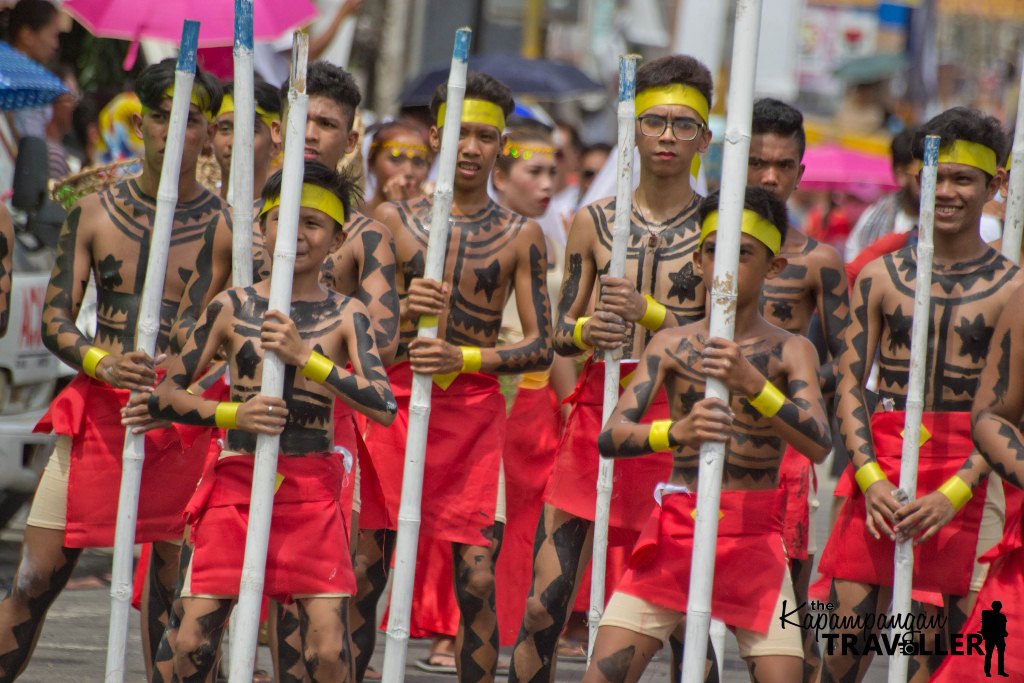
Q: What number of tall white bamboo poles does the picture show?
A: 8